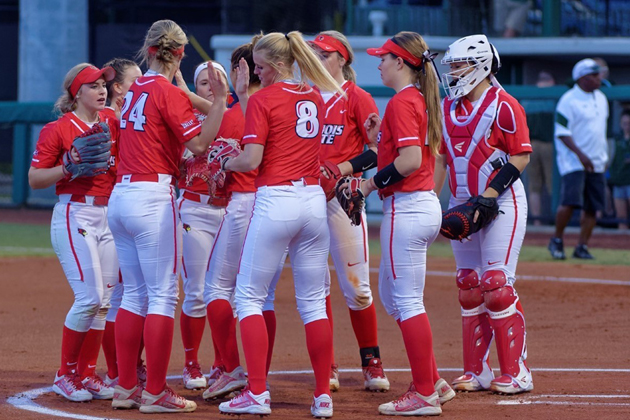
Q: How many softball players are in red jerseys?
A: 9